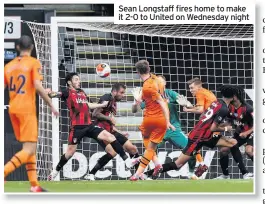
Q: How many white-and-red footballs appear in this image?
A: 1